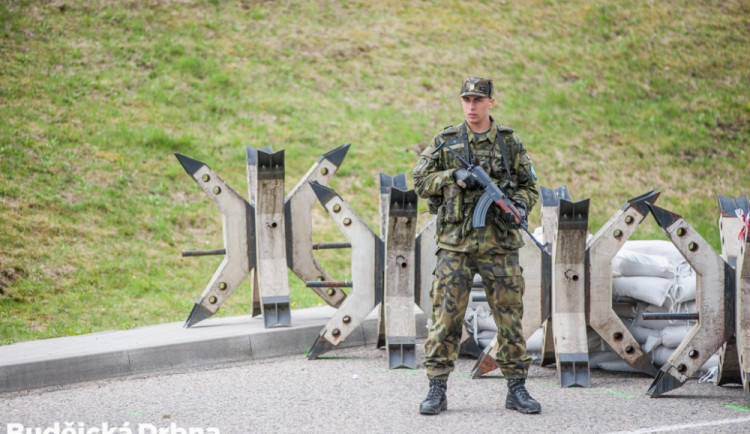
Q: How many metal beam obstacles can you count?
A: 4